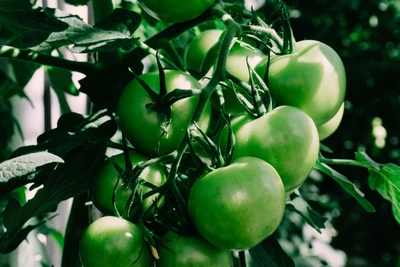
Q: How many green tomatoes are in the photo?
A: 10